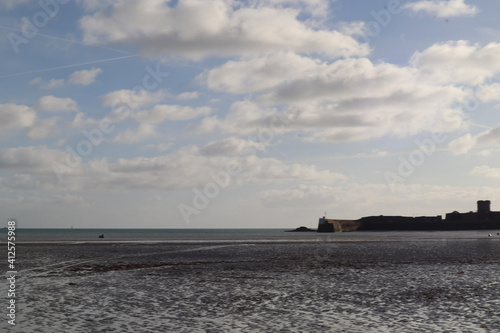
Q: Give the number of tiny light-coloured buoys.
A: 1